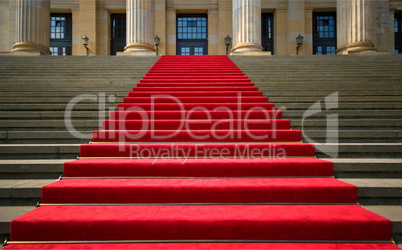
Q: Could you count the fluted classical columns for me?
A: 4